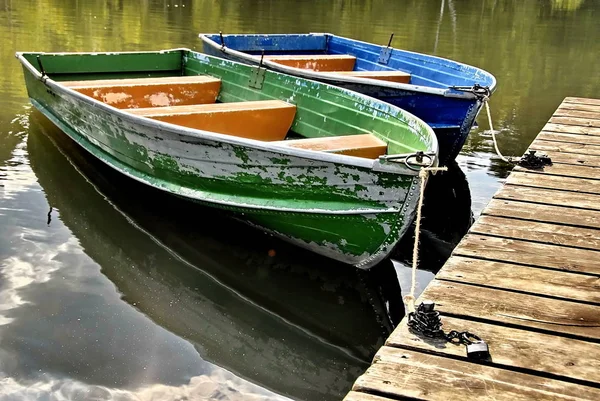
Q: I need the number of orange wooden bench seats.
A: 5